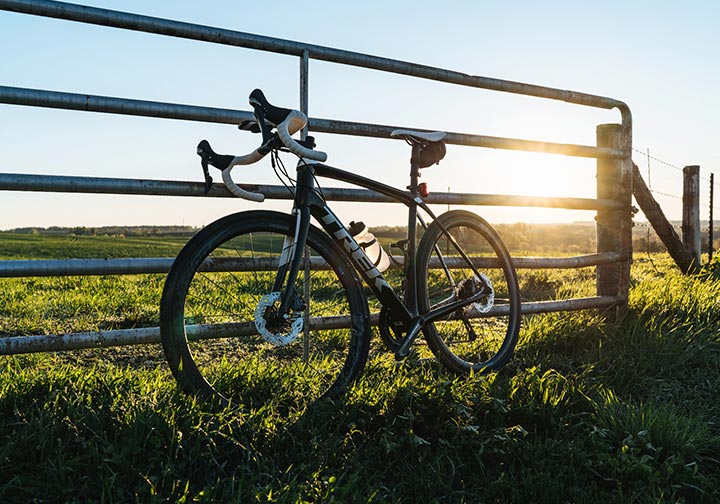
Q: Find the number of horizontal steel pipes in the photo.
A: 5